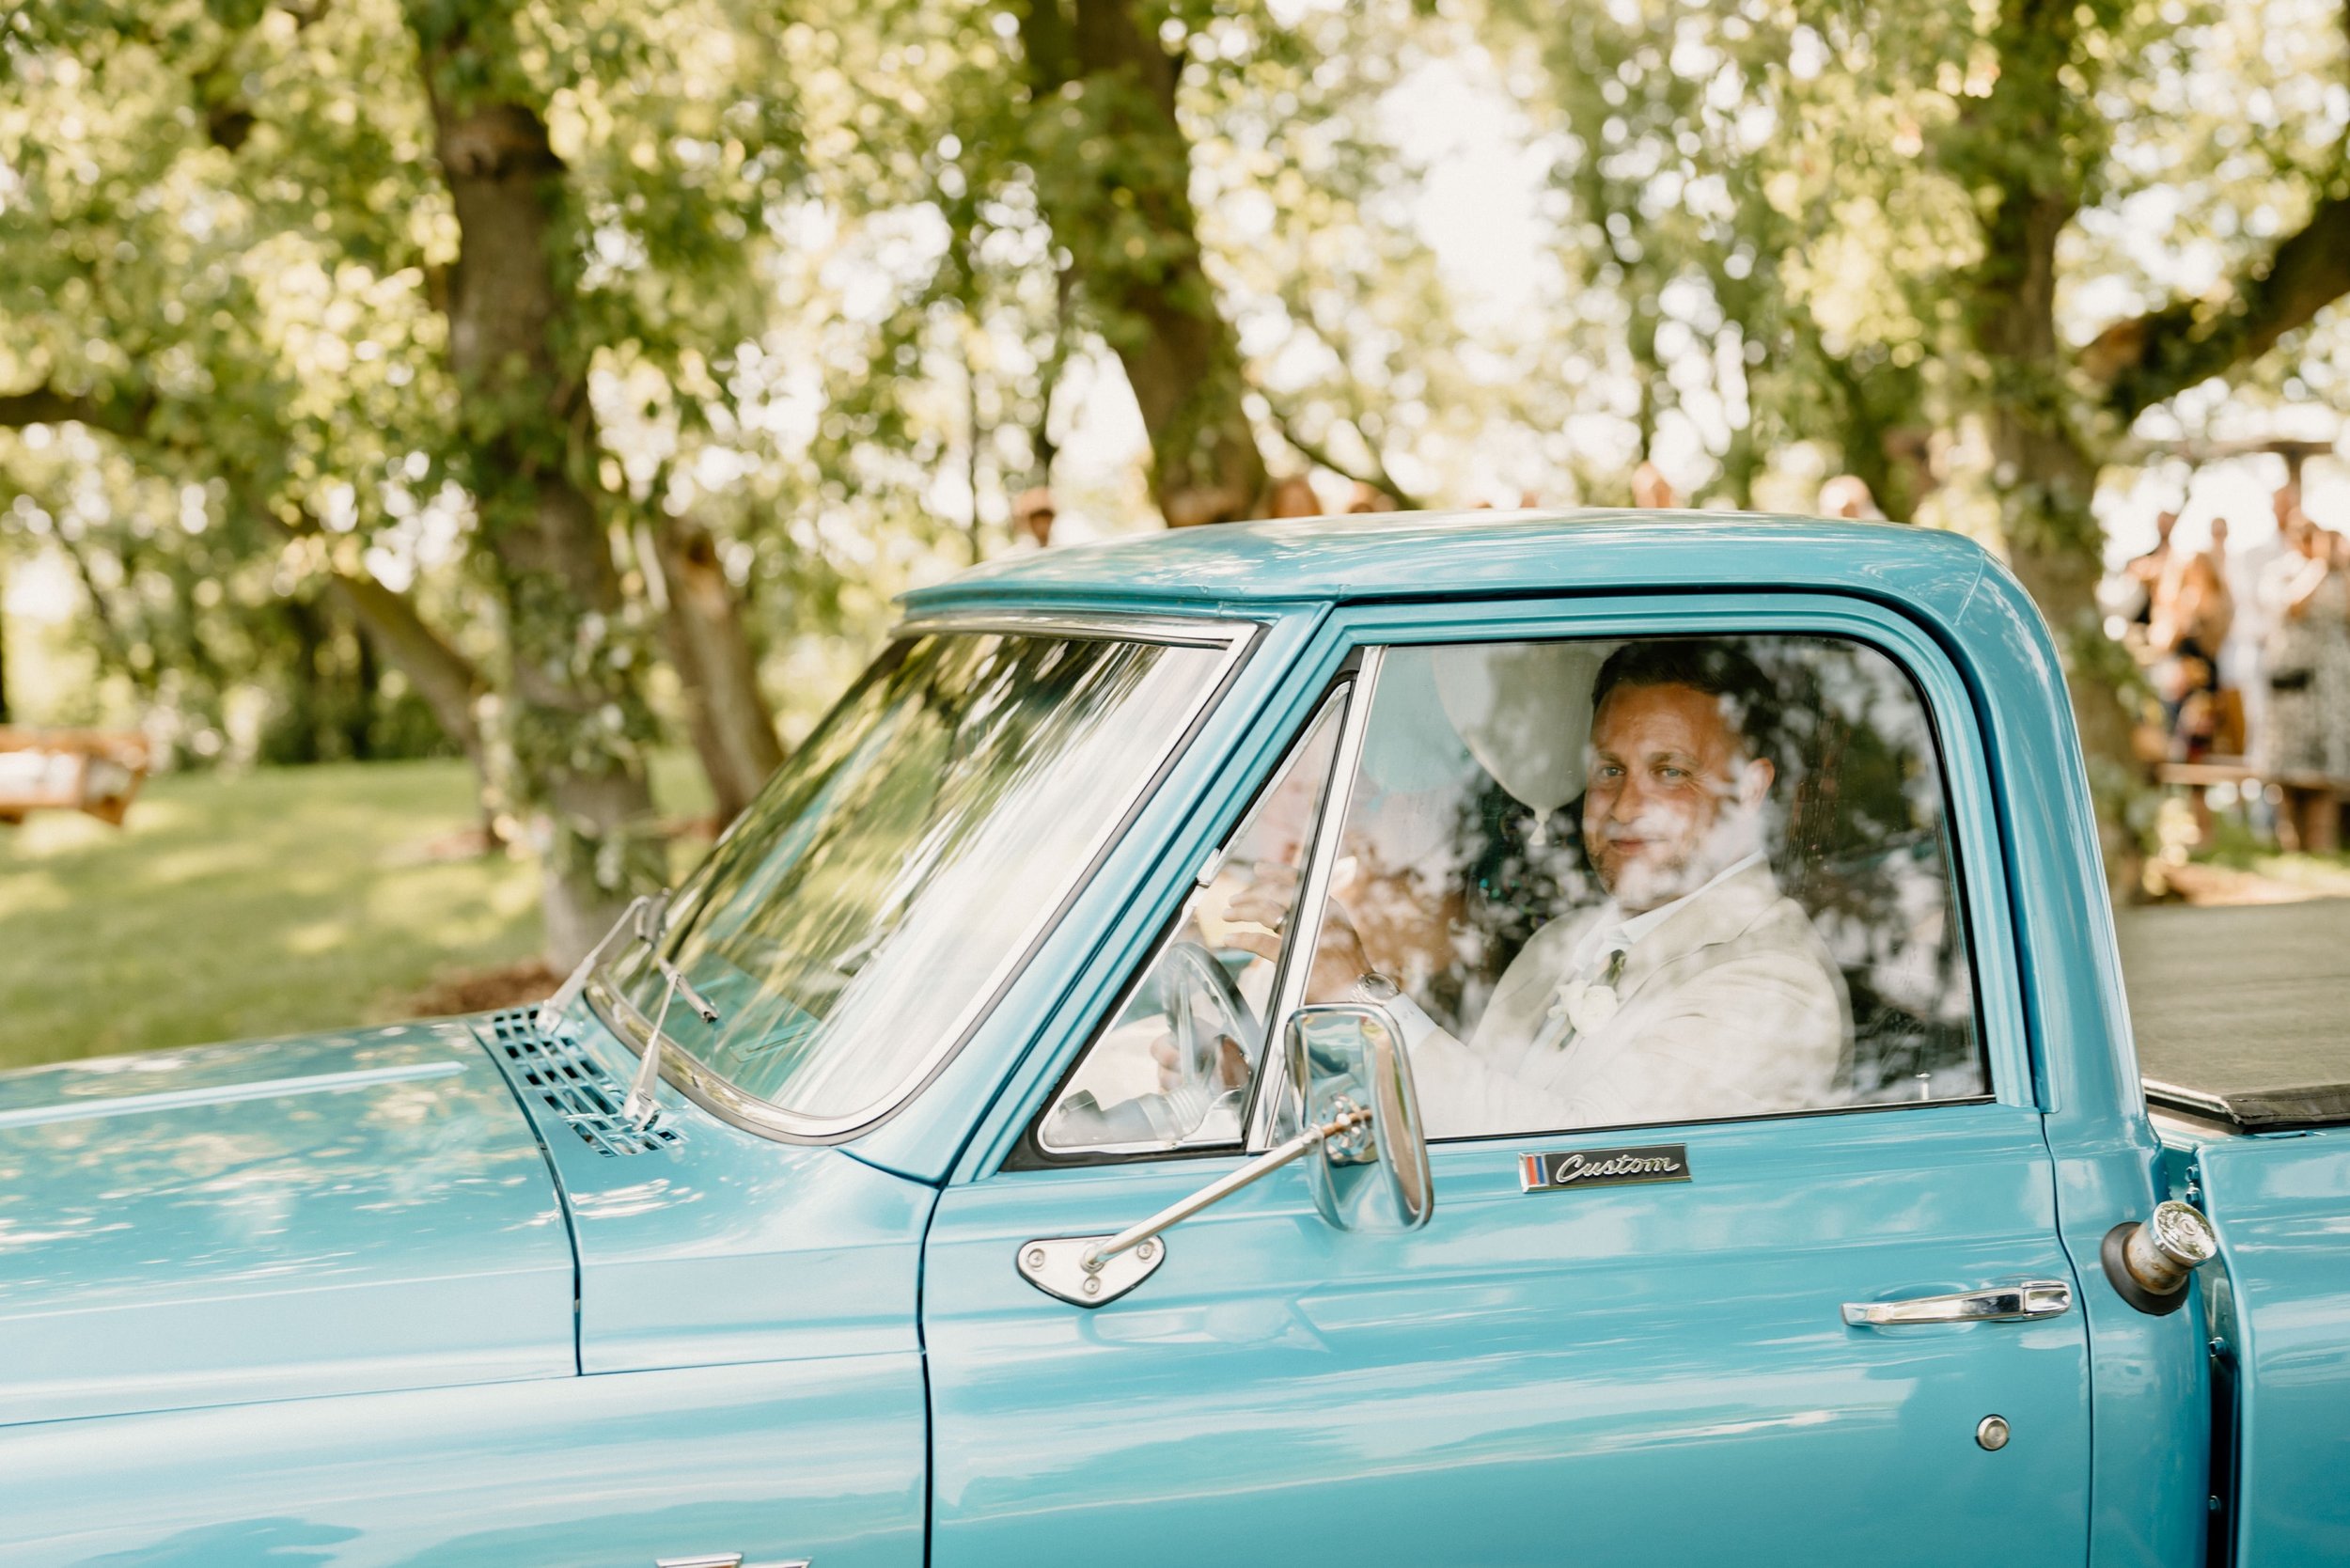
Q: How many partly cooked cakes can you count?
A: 0